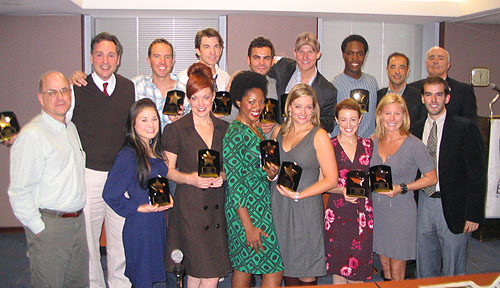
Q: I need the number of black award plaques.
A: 12